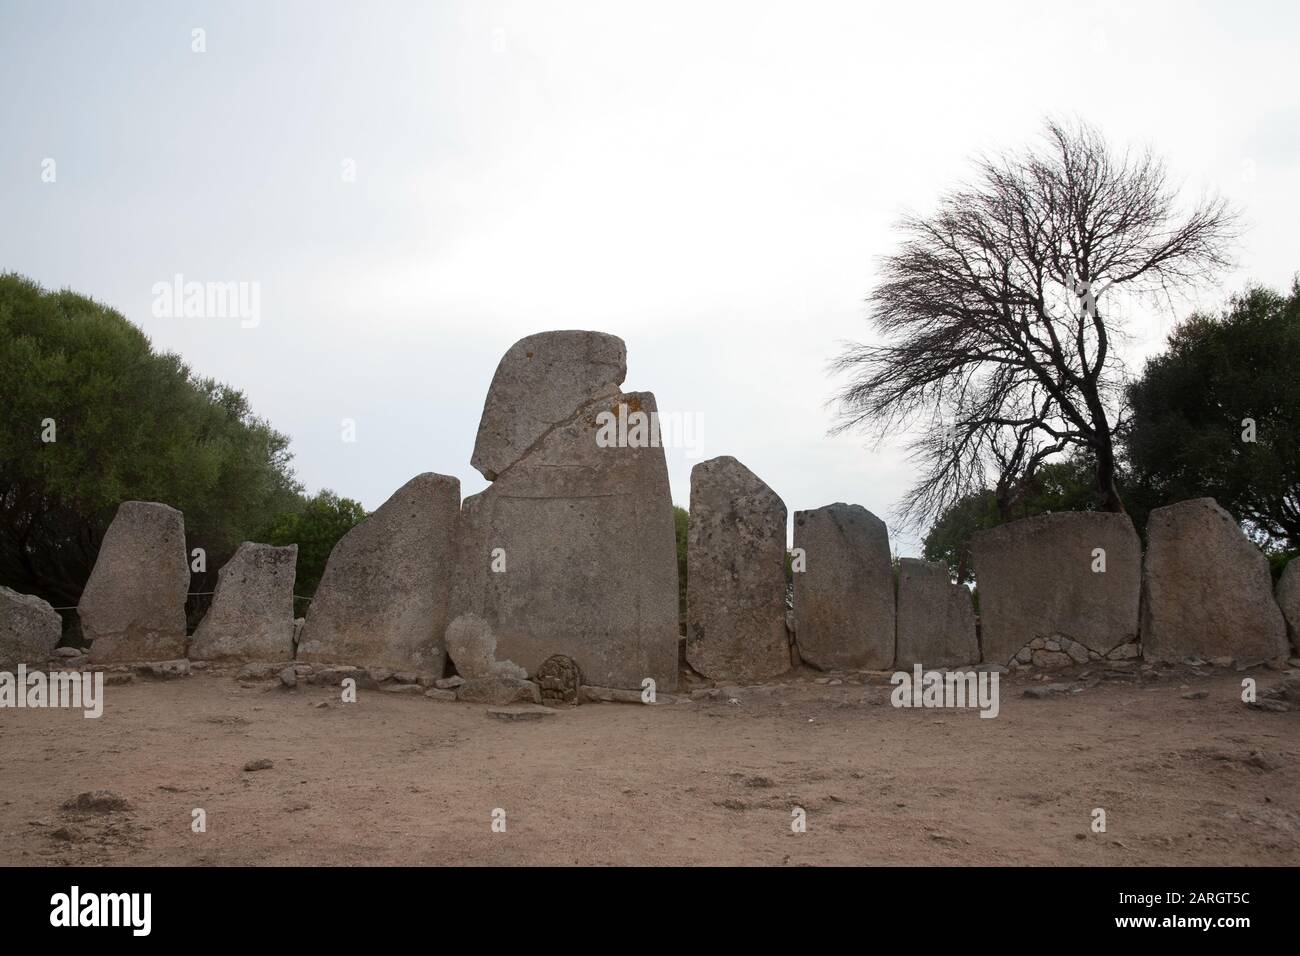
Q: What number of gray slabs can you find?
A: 11